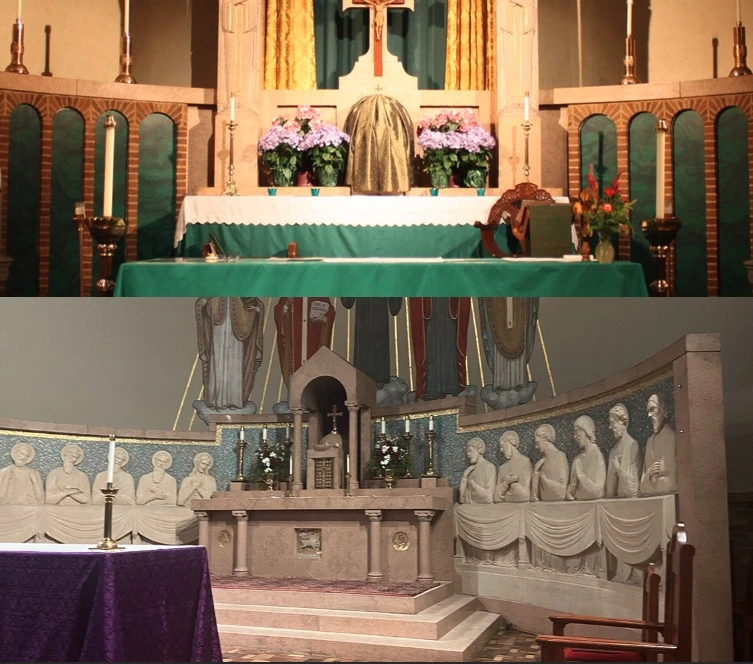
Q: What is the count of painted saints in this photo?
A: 5